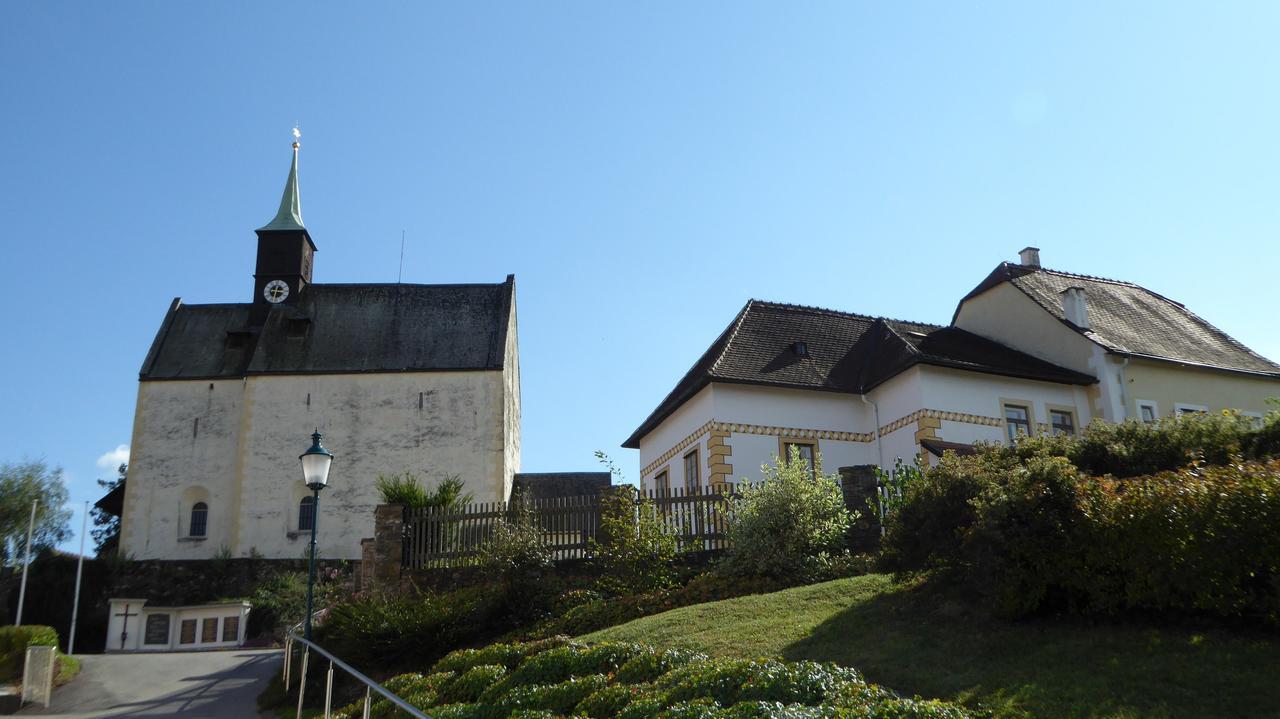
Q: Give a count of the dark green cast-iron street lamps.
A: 1